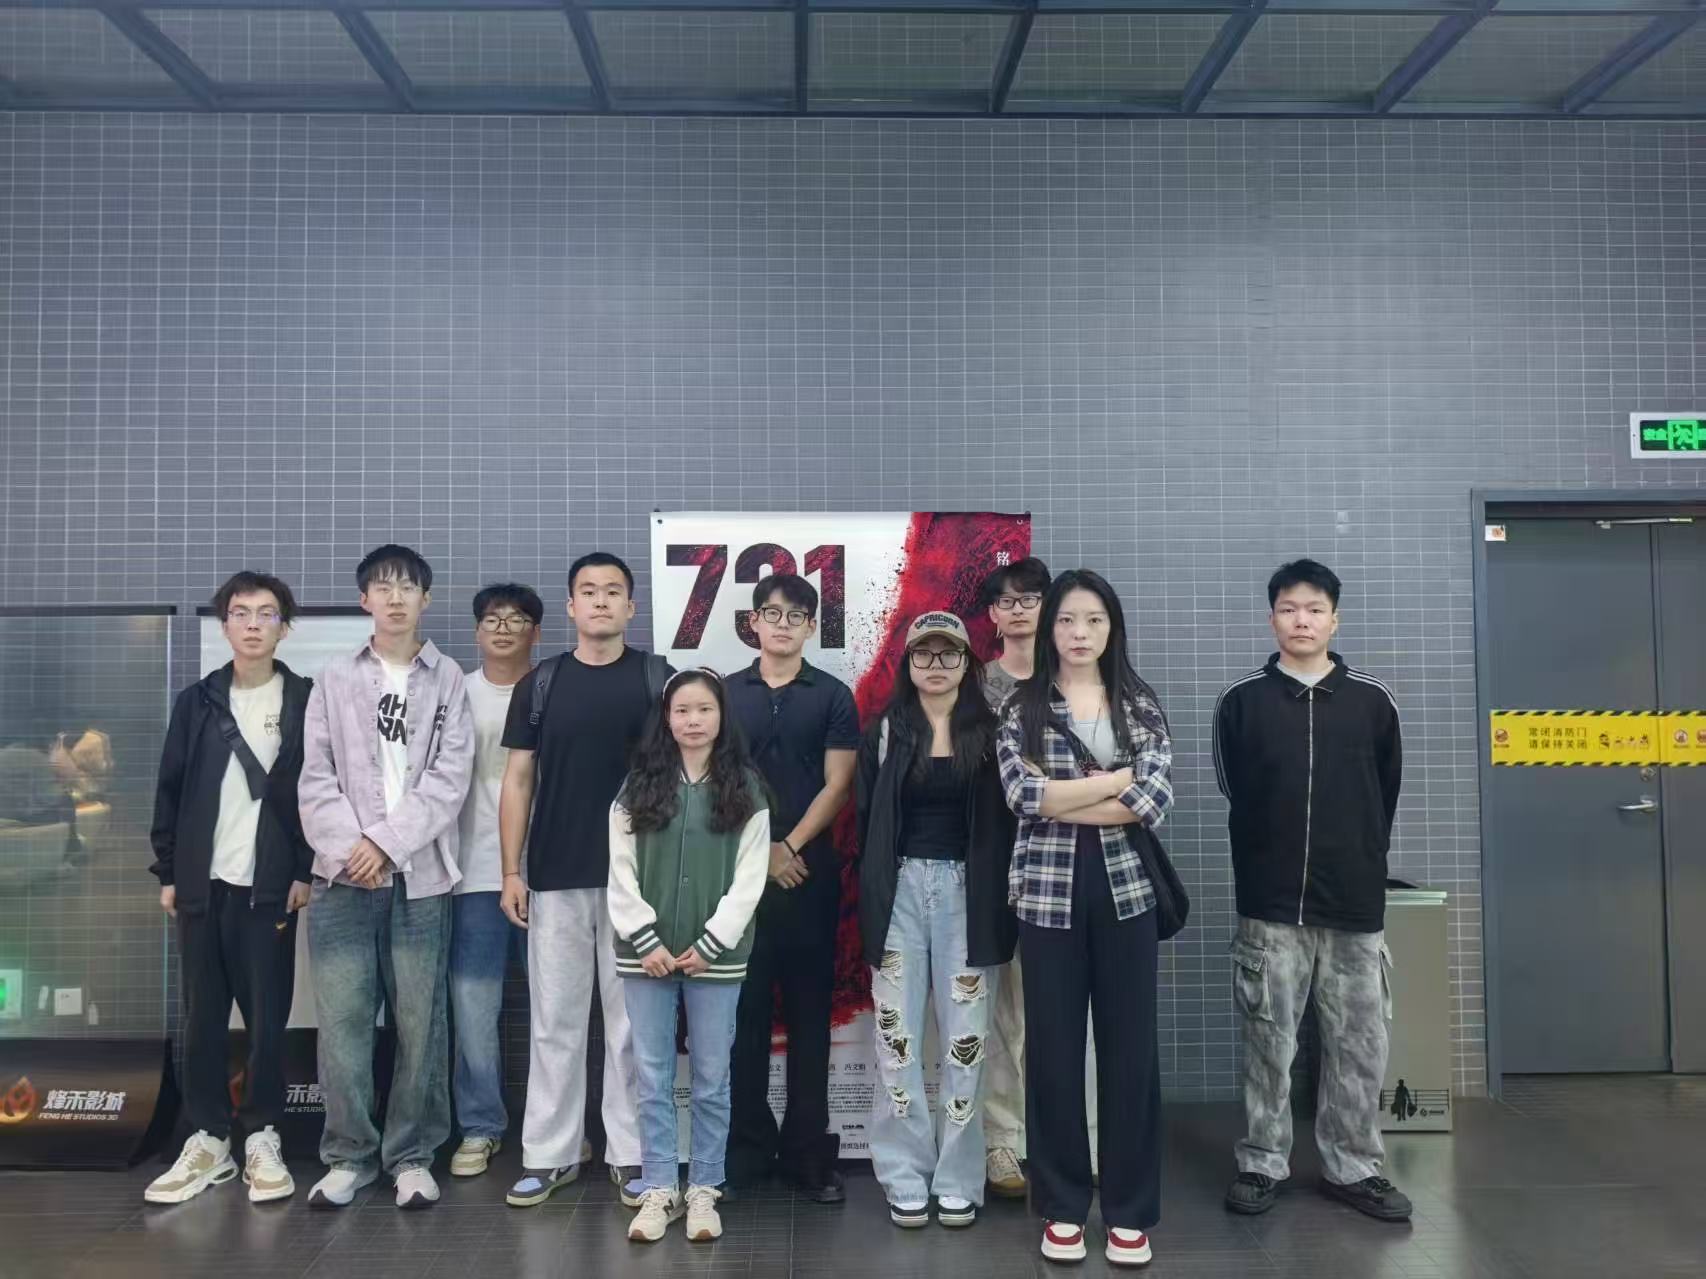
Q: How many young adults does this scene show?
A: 10